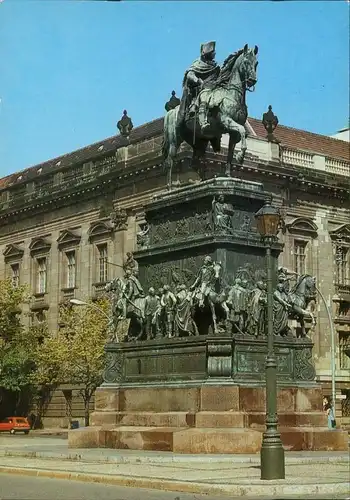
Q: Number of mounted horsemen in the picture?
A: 4